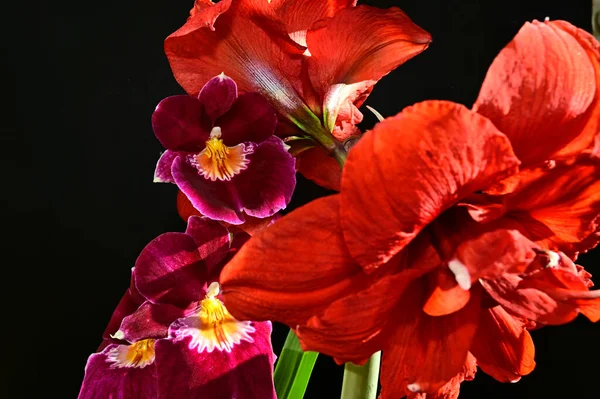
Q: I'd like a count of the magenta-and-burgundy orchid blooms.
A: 3